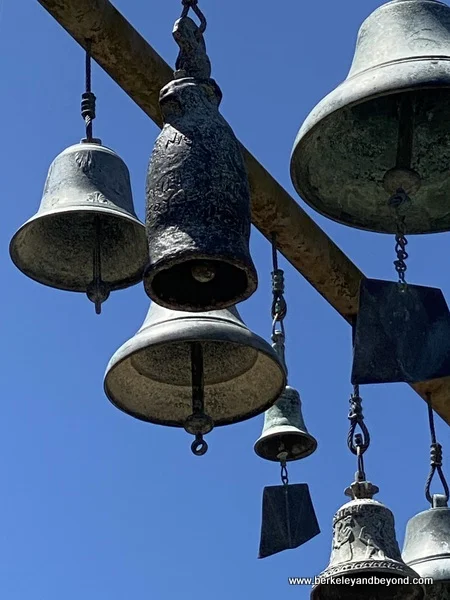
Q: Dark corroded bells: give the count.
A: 1